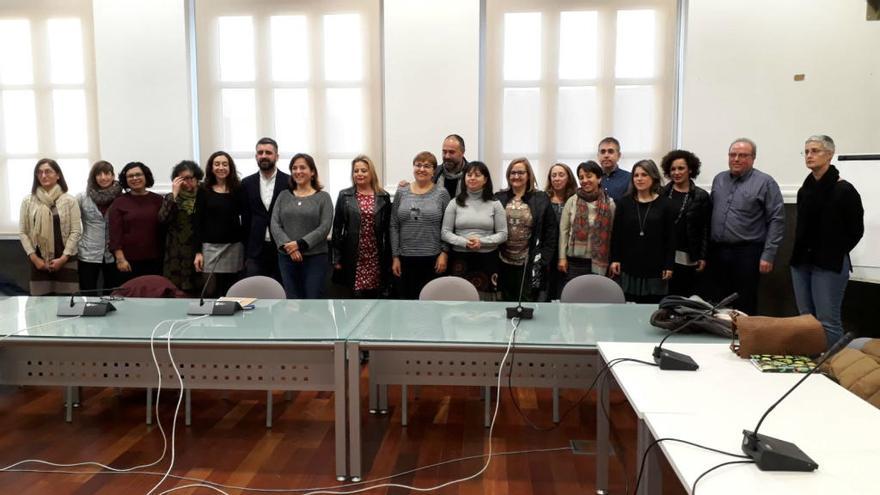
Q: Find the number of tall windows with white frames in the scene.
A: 3